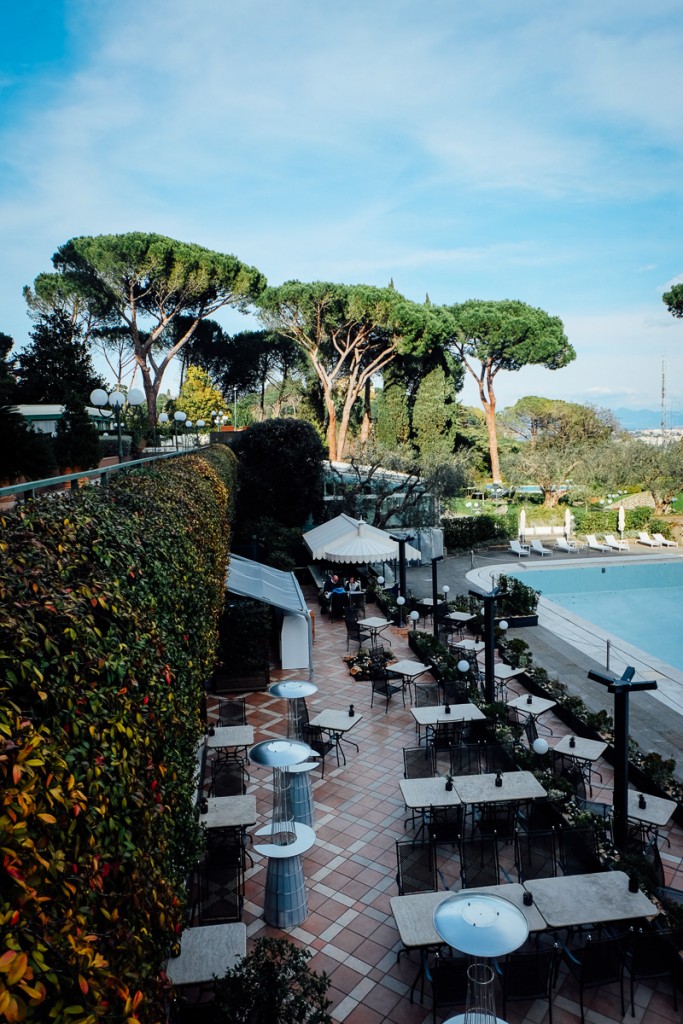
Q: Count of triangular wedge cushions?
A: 0